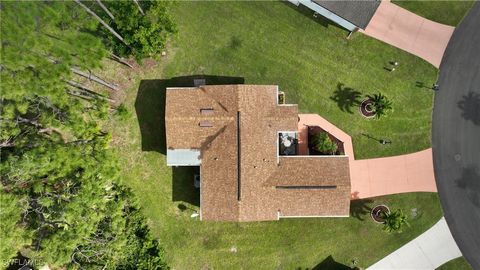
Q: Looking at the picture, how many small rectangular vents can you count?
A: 2